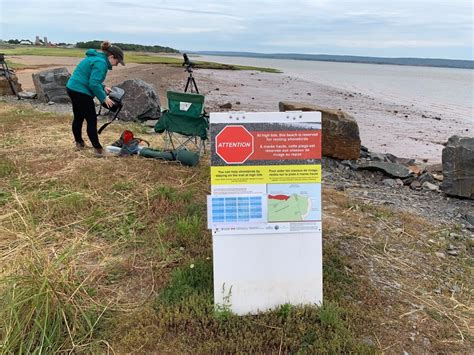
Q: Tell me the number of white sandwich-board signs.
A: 1